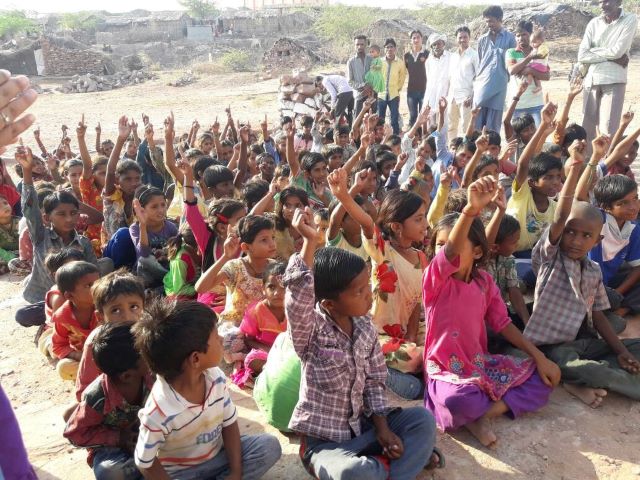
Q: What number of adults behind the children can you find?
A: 9